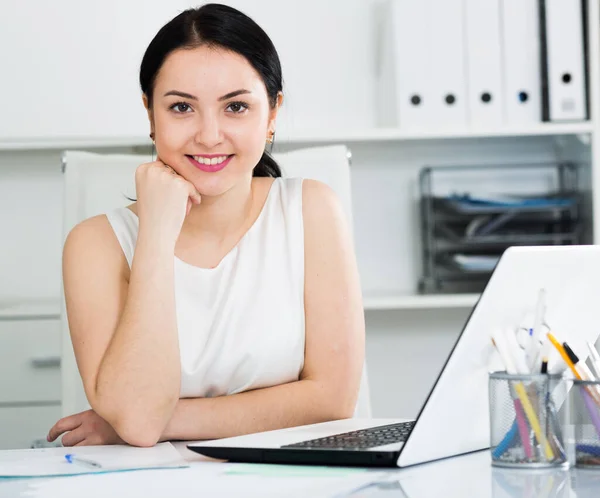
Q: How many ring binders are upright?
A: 5